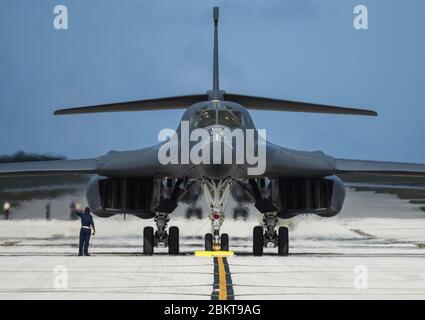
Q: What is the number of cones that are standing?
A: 0